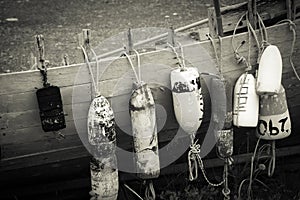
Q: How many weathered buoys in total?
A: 8